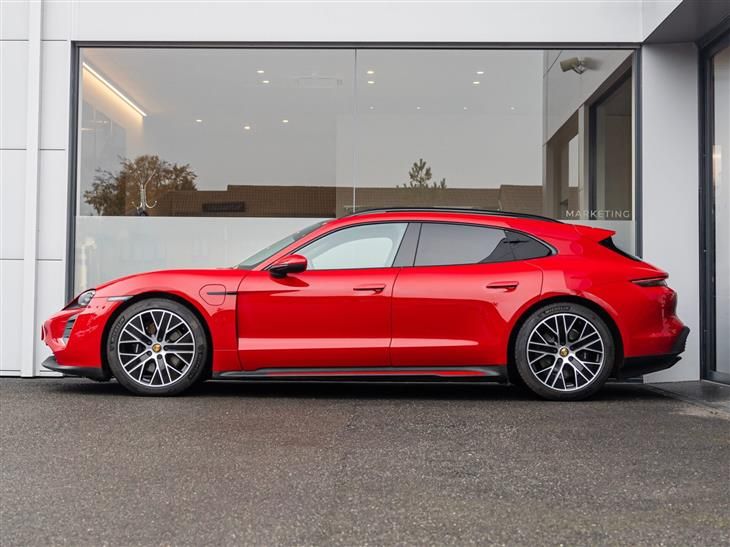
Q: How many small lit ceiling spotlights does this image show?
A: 13